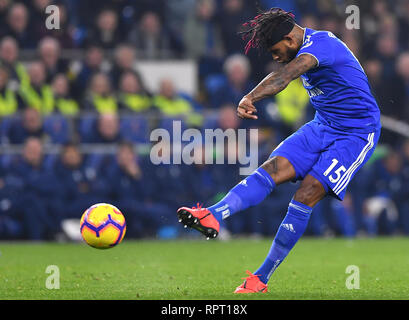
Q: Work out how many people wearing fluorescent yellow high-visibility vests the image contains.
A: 7